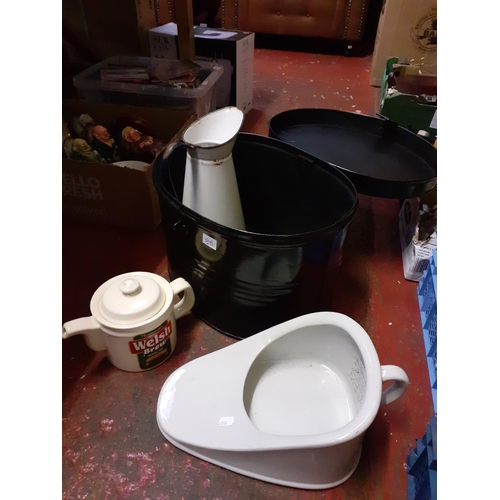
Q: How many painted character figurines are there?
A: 4